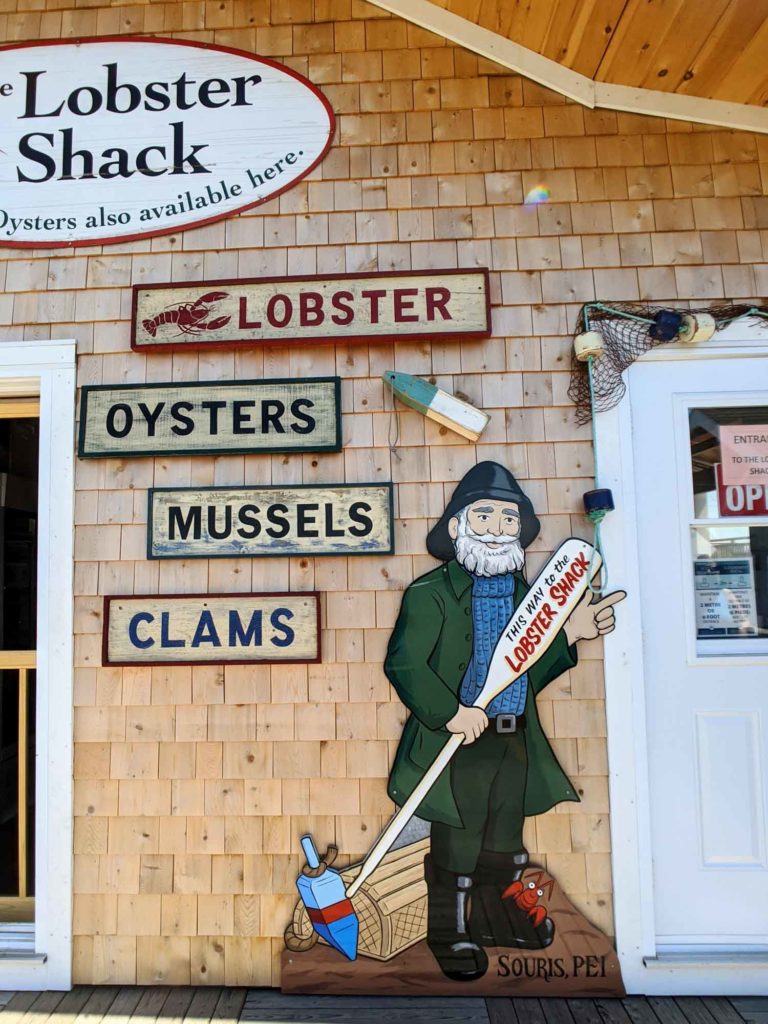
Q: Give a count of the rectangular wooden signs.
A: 4